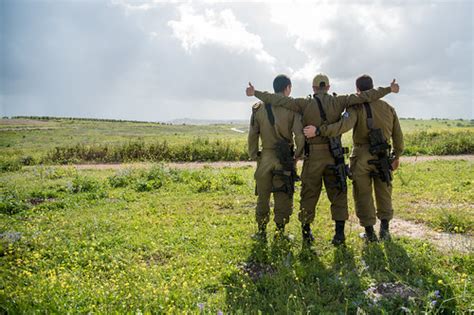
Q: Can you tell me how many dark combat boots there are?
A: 6